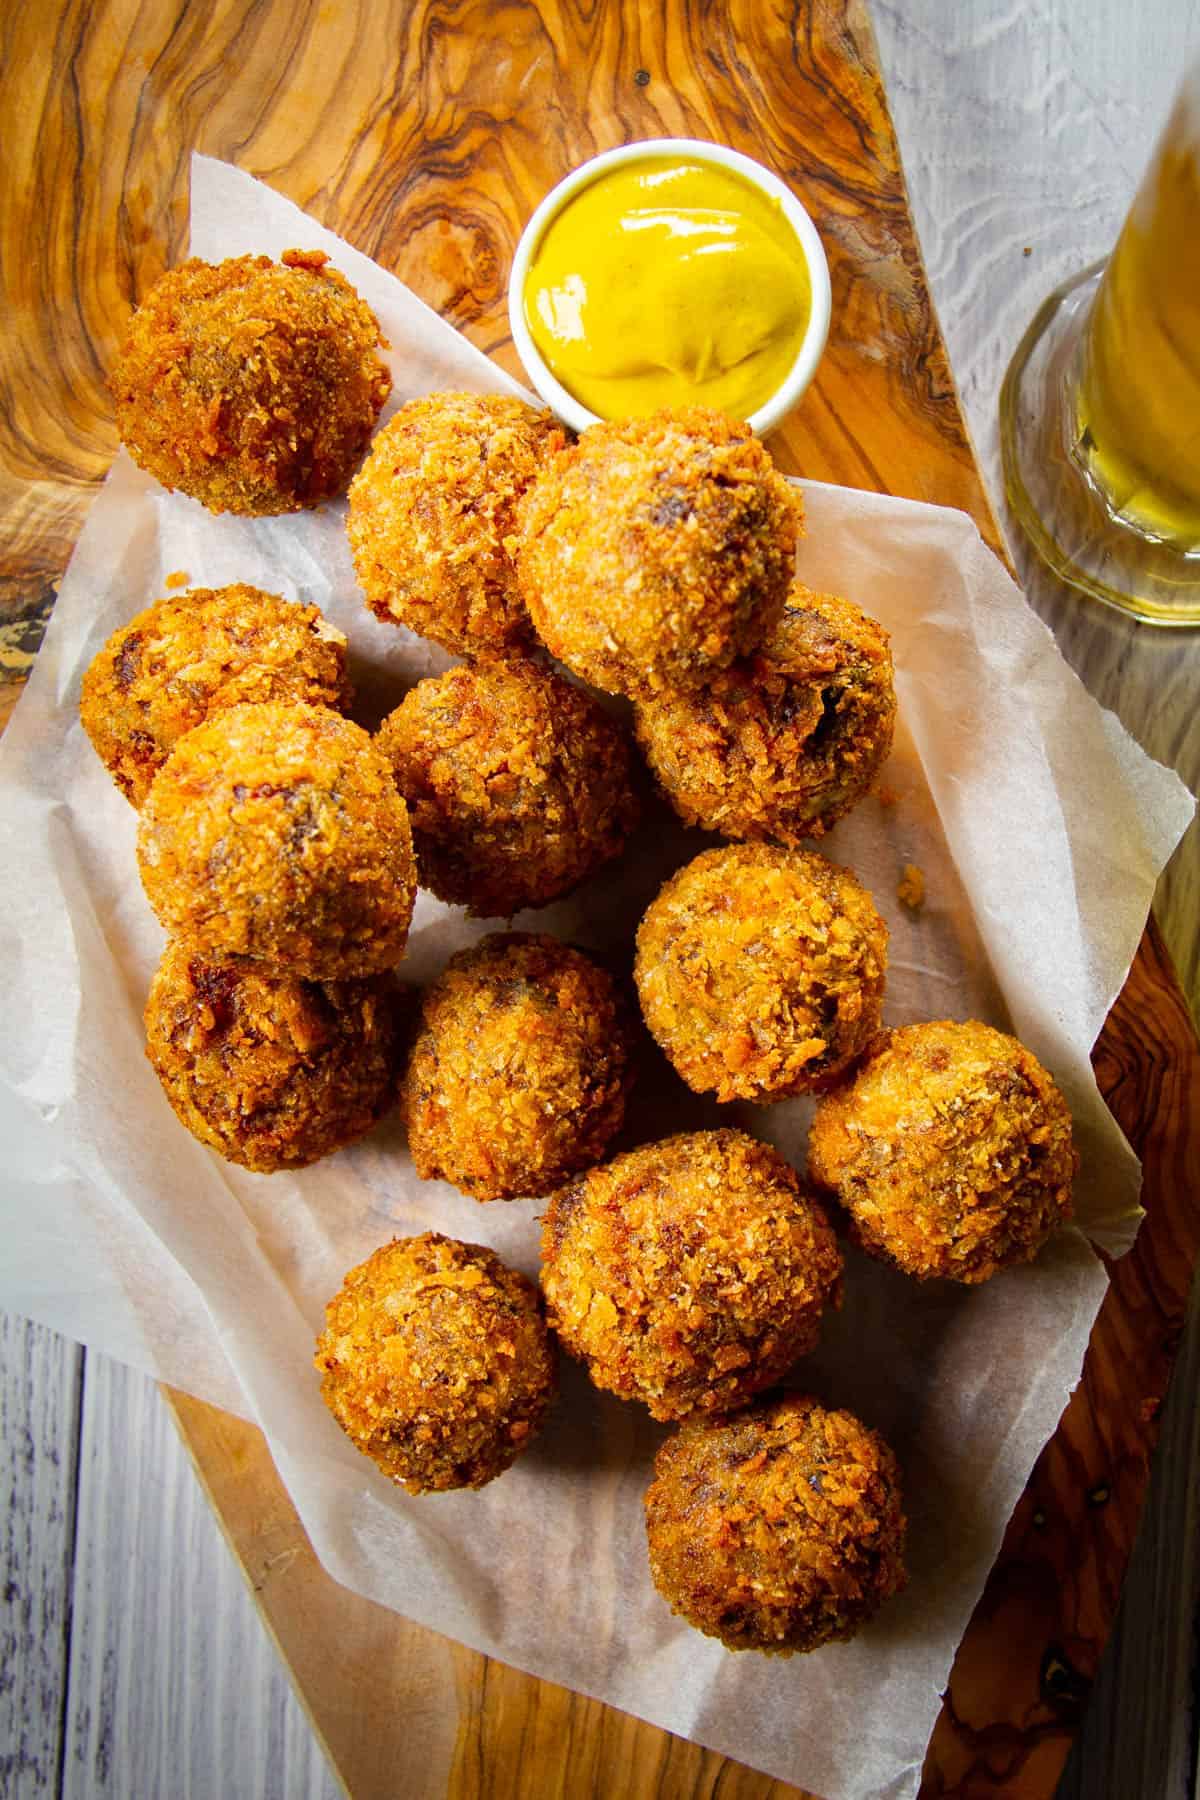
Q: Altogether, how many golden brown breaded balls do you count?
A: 14